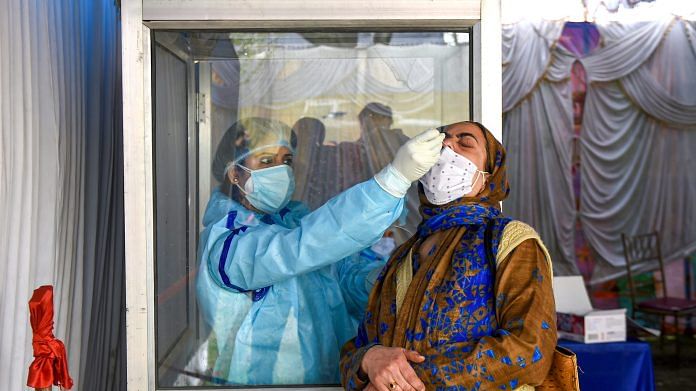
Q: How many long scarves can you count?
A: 1